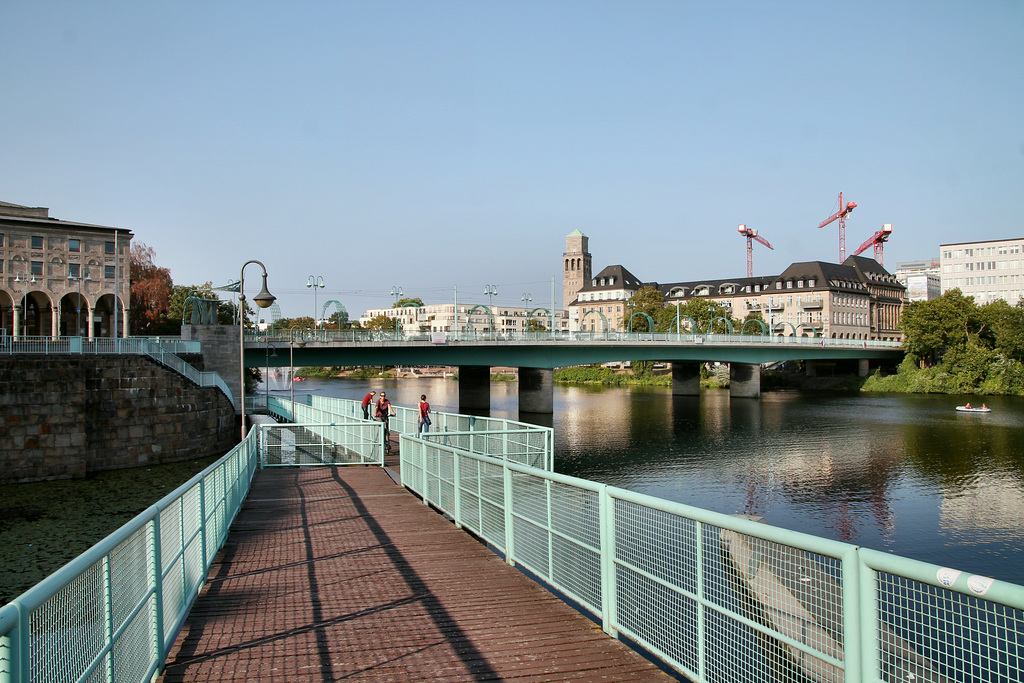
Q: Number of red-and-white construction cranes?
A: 3